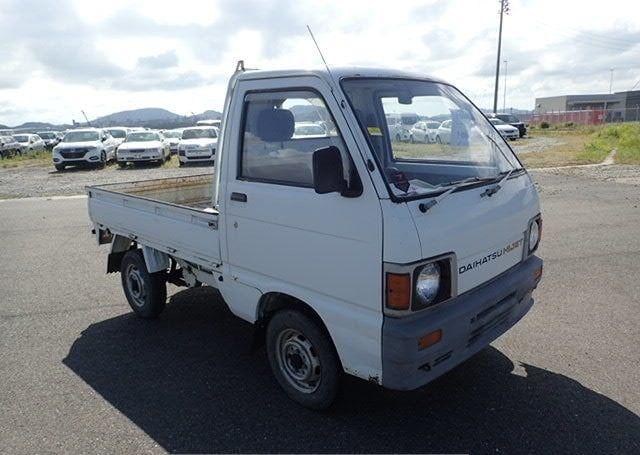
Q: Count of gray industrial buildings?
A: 1